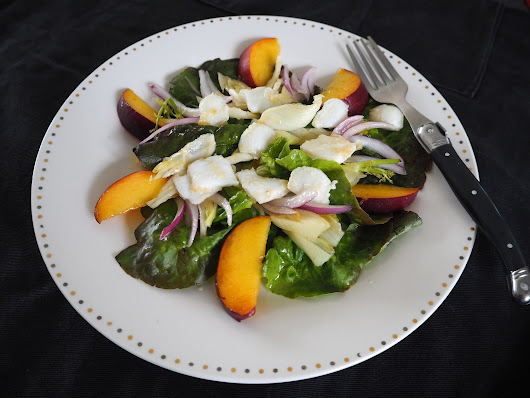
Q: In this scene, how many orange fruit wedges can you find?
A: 6